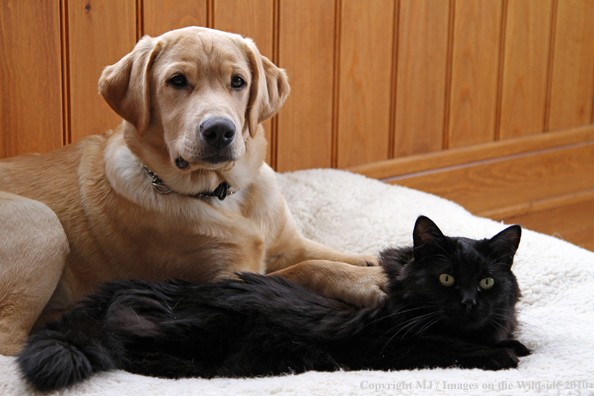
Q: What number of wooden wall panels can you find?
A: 10